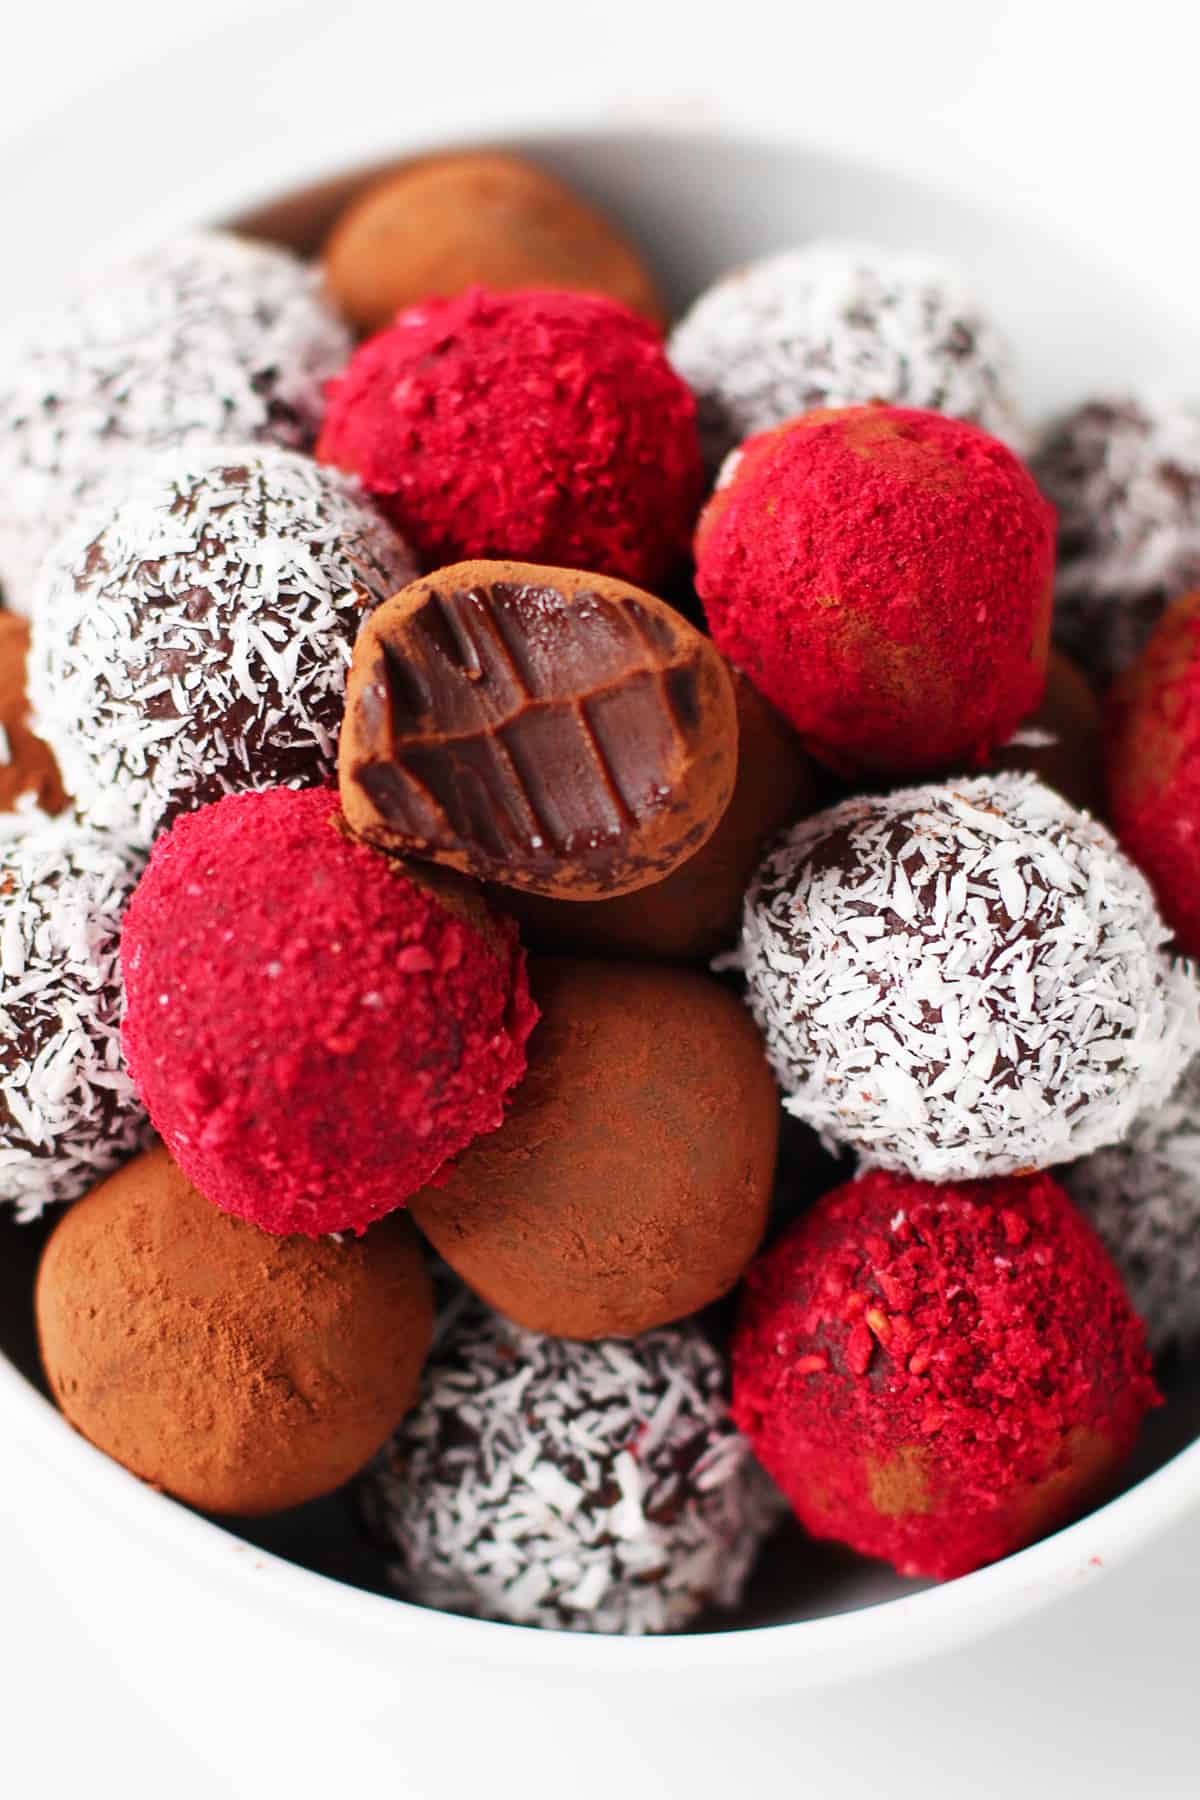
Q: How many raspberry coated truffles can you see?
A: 5